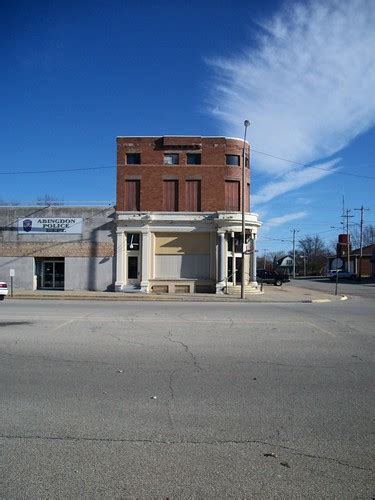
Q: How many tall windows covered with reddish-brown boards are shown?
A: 4